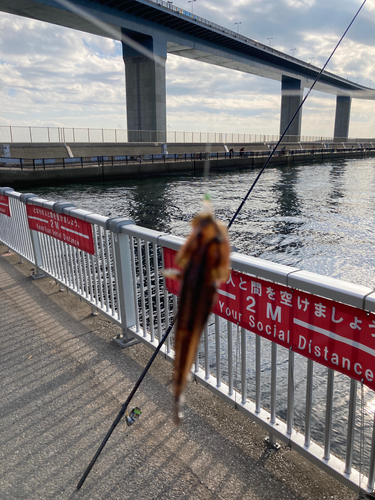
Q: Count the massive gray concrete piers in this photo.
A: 3